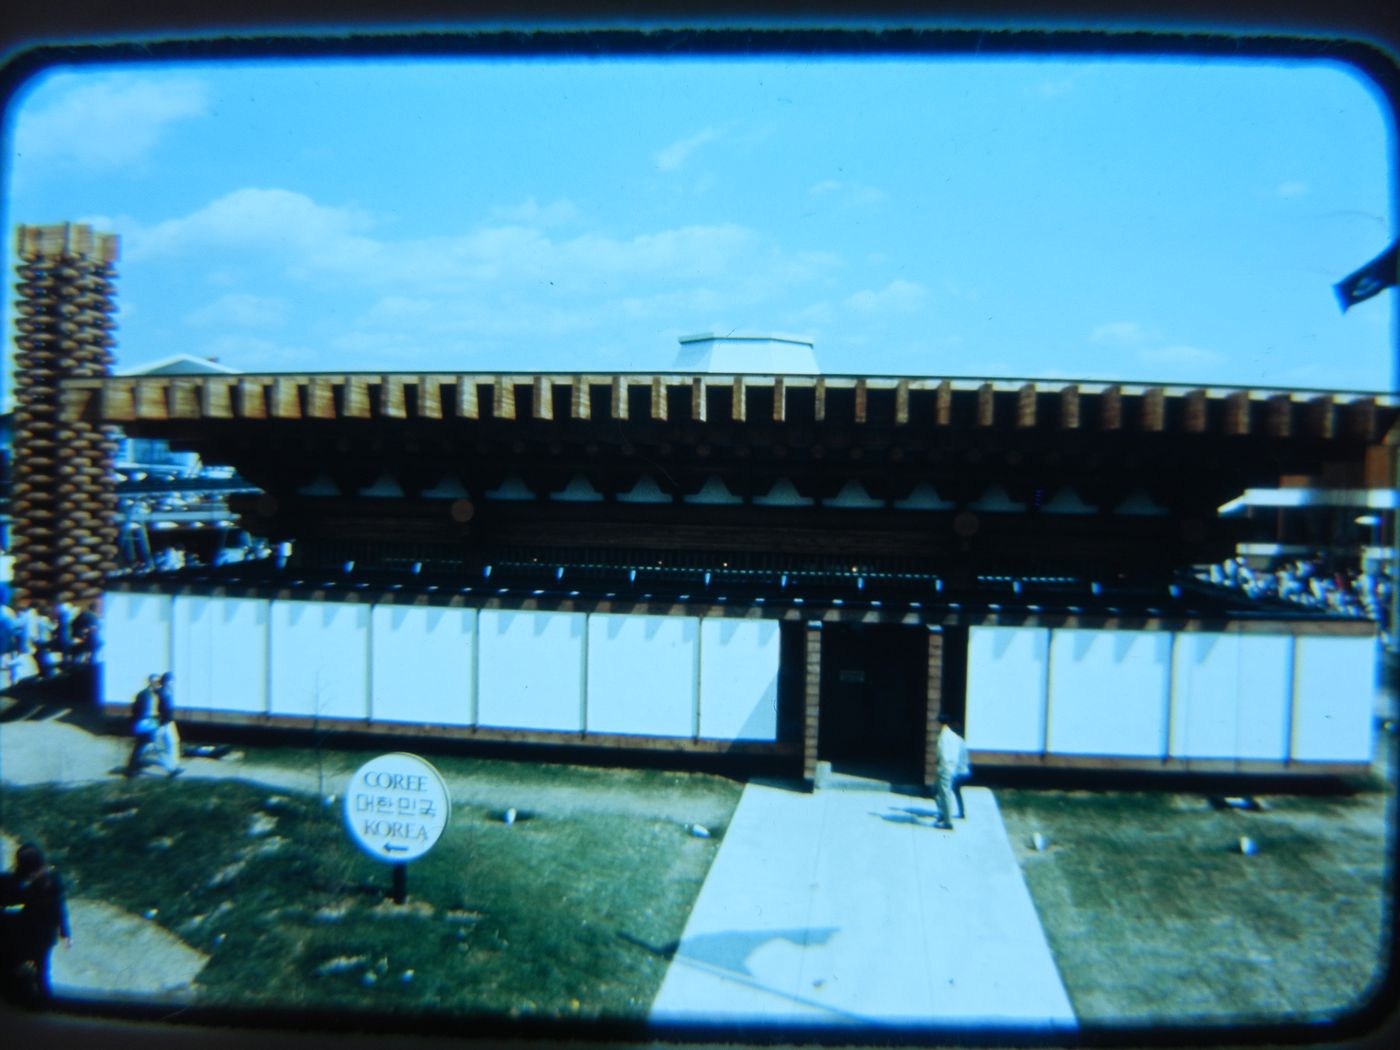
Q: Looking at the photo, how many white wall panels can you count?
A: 11